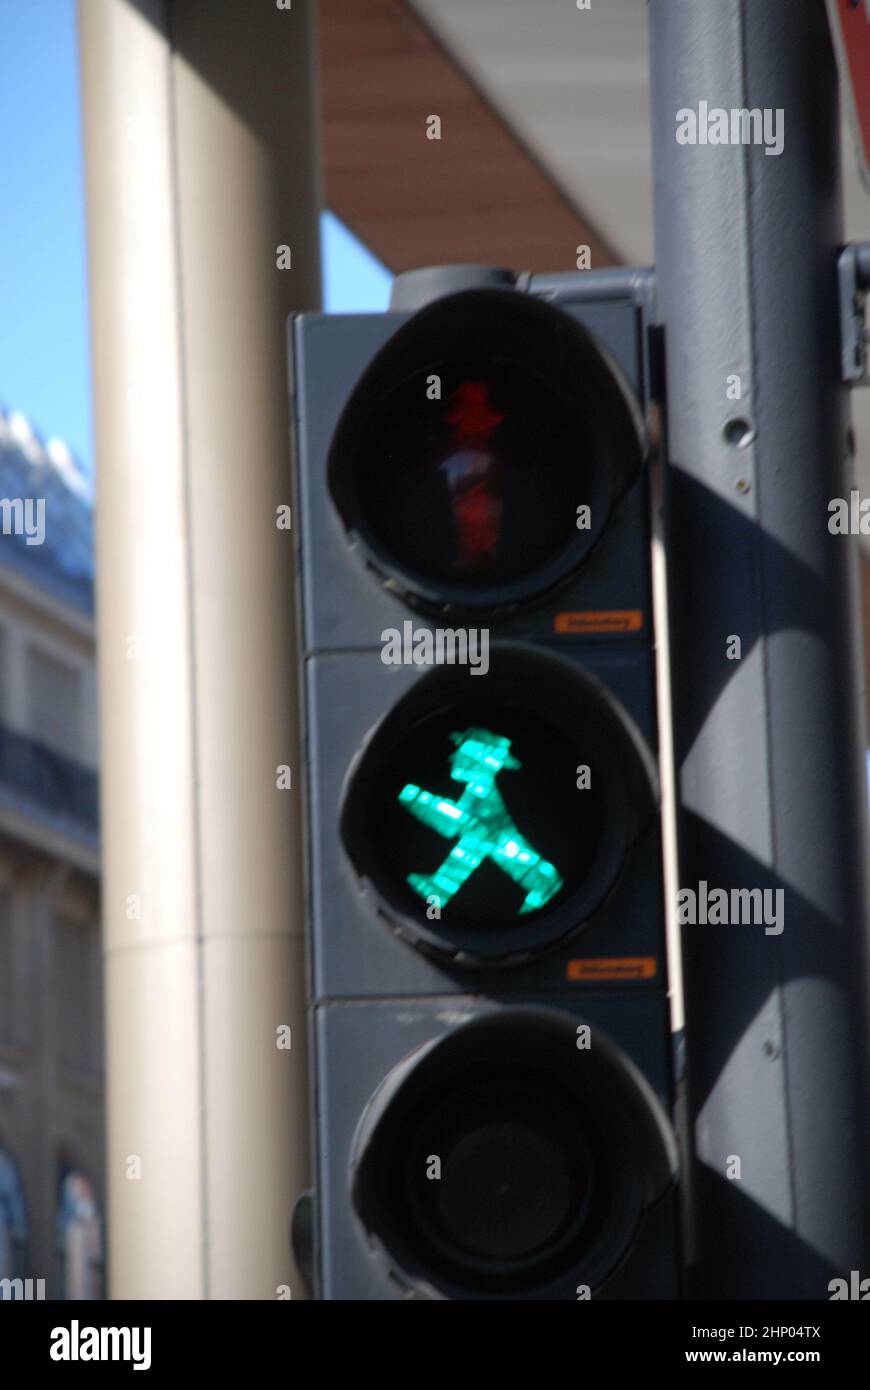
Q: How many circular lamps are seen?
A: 3